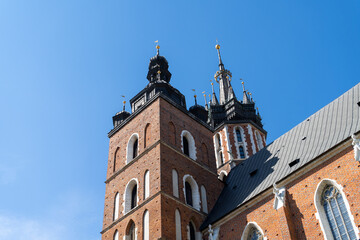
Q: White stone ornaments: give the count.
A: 3